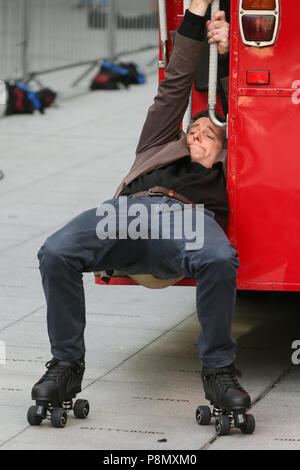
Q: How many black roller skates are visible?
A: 2